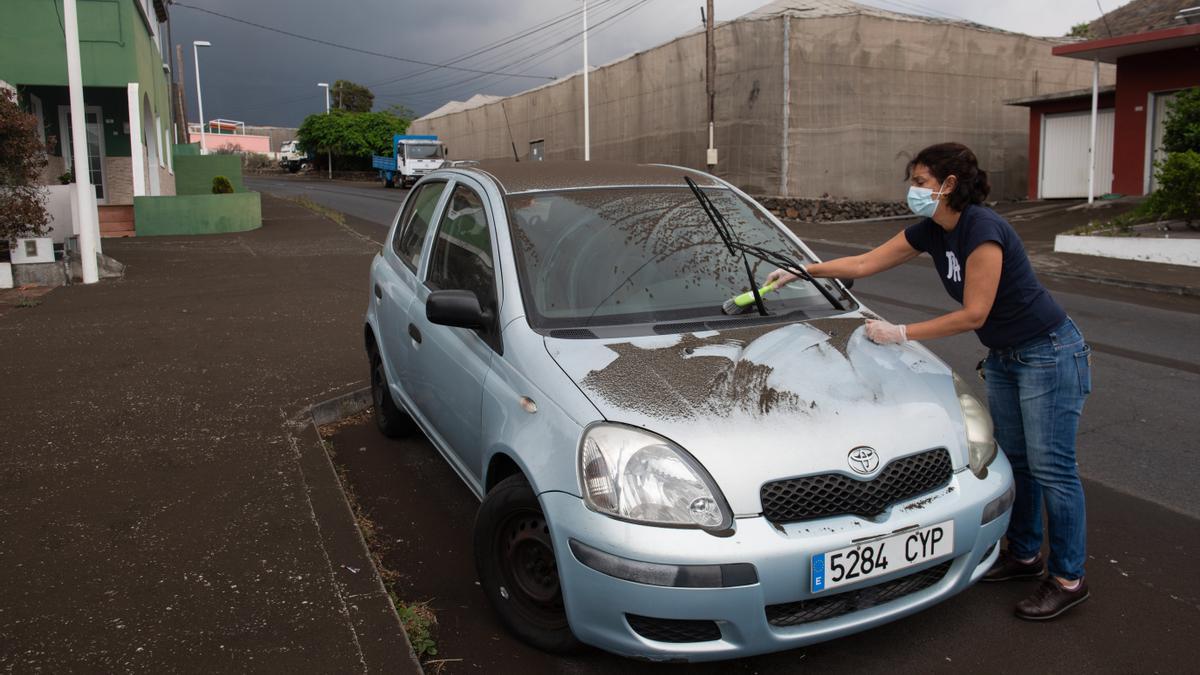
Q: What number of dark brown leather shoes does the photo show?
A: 2